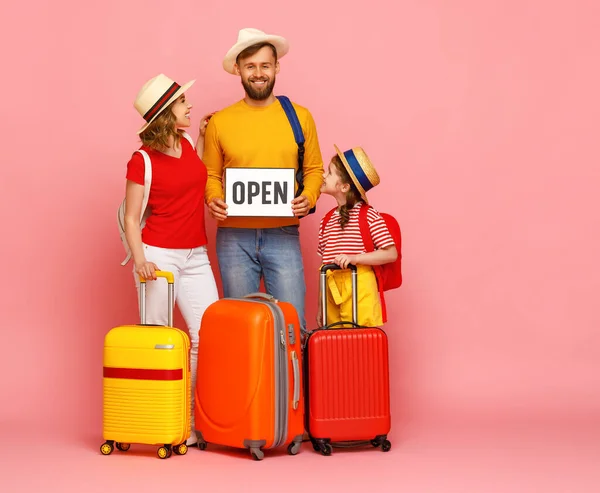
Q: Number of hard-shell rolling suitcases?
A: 3